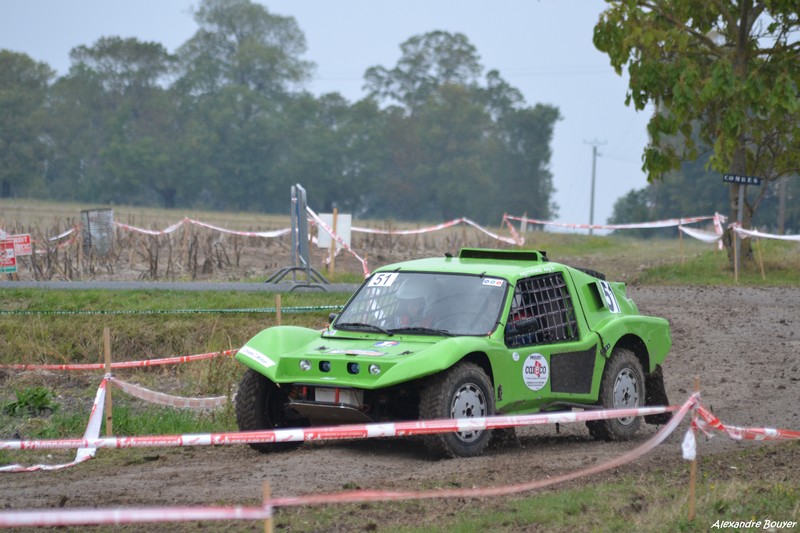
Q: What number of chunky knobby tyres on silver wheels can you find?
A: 2